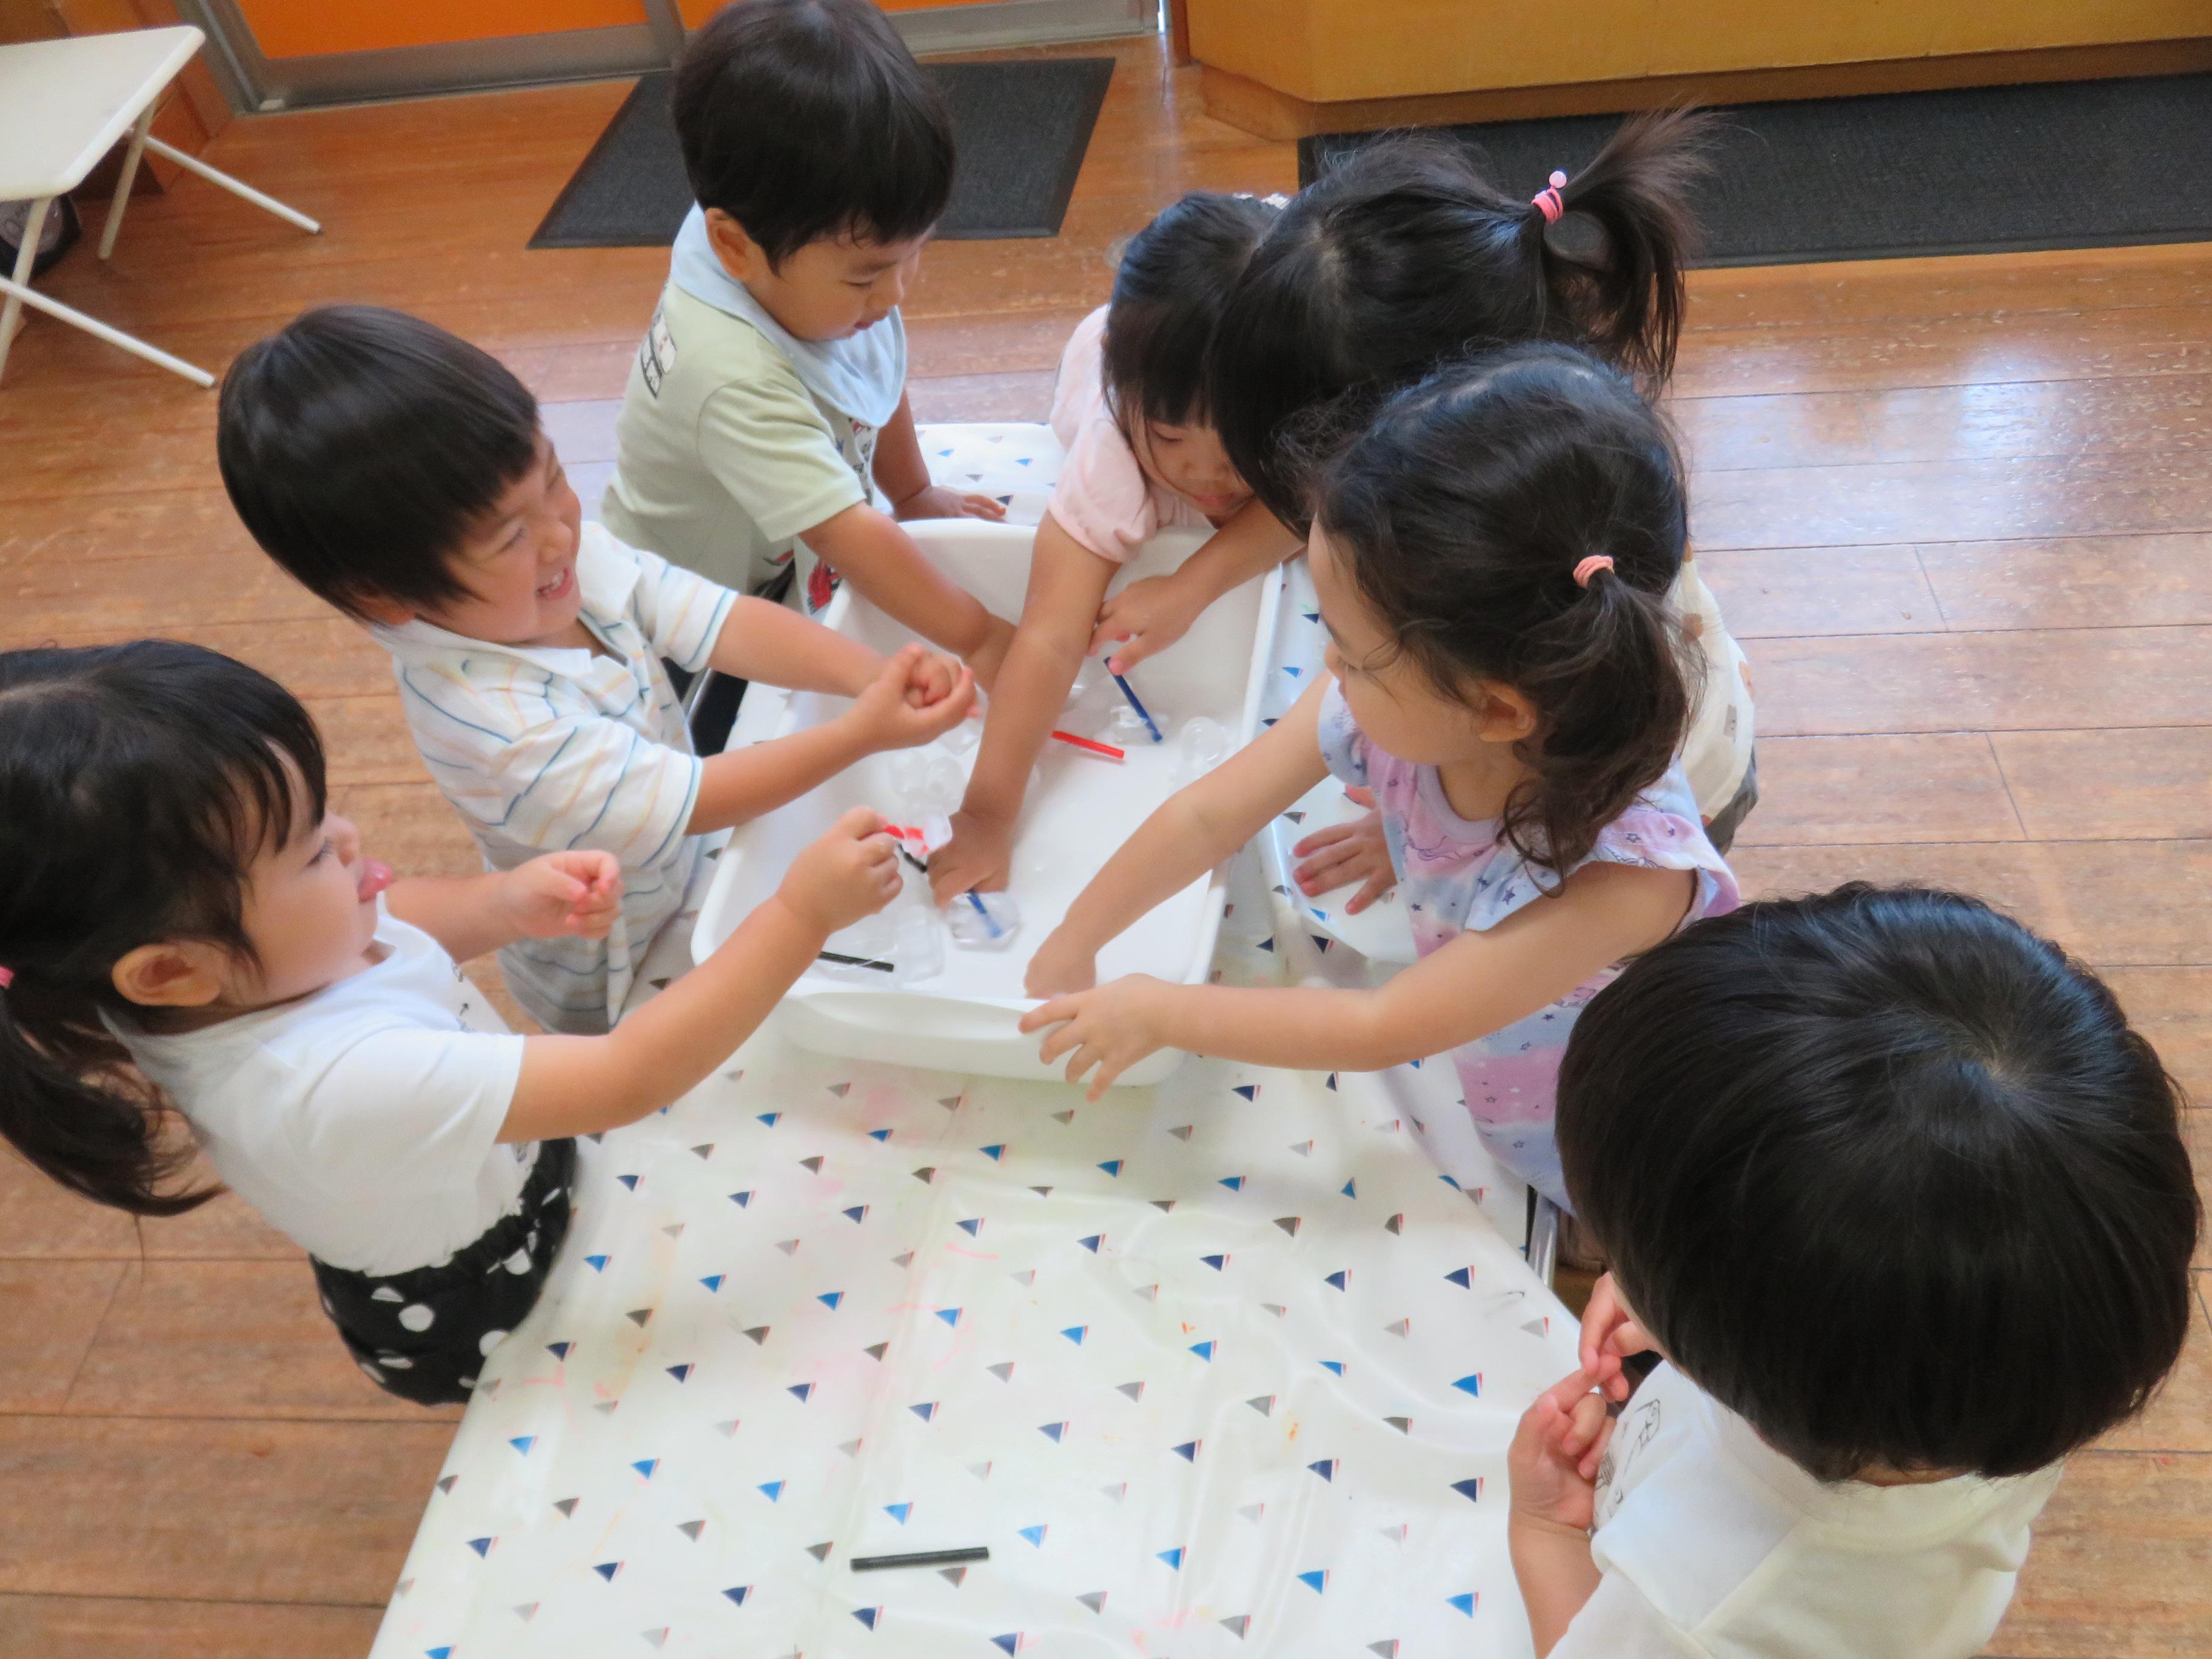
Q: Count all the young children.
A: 7